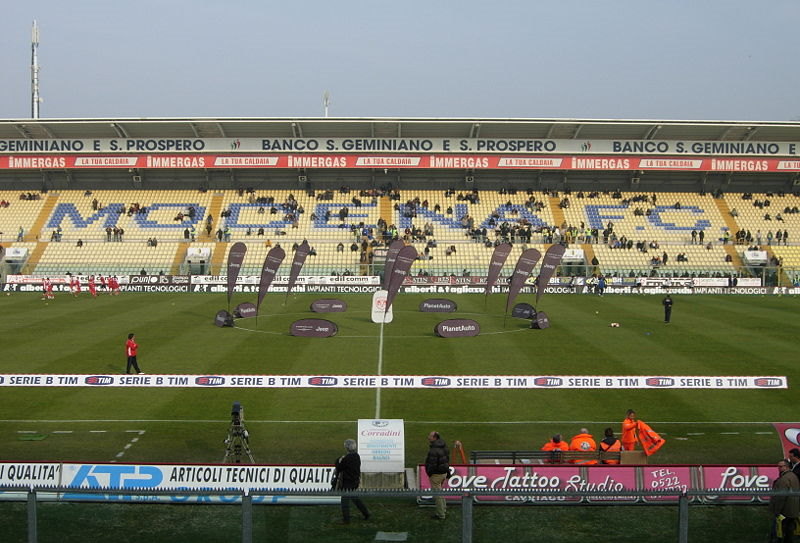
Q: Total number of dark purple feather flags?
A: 8